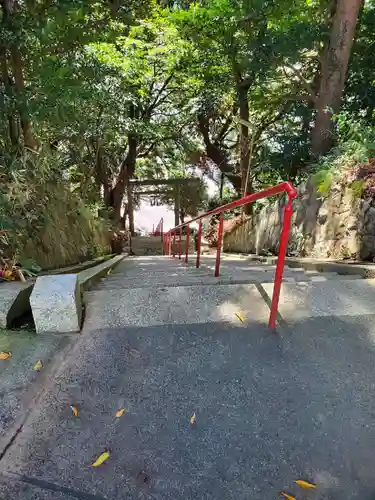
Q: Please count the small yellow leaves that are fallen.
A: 9